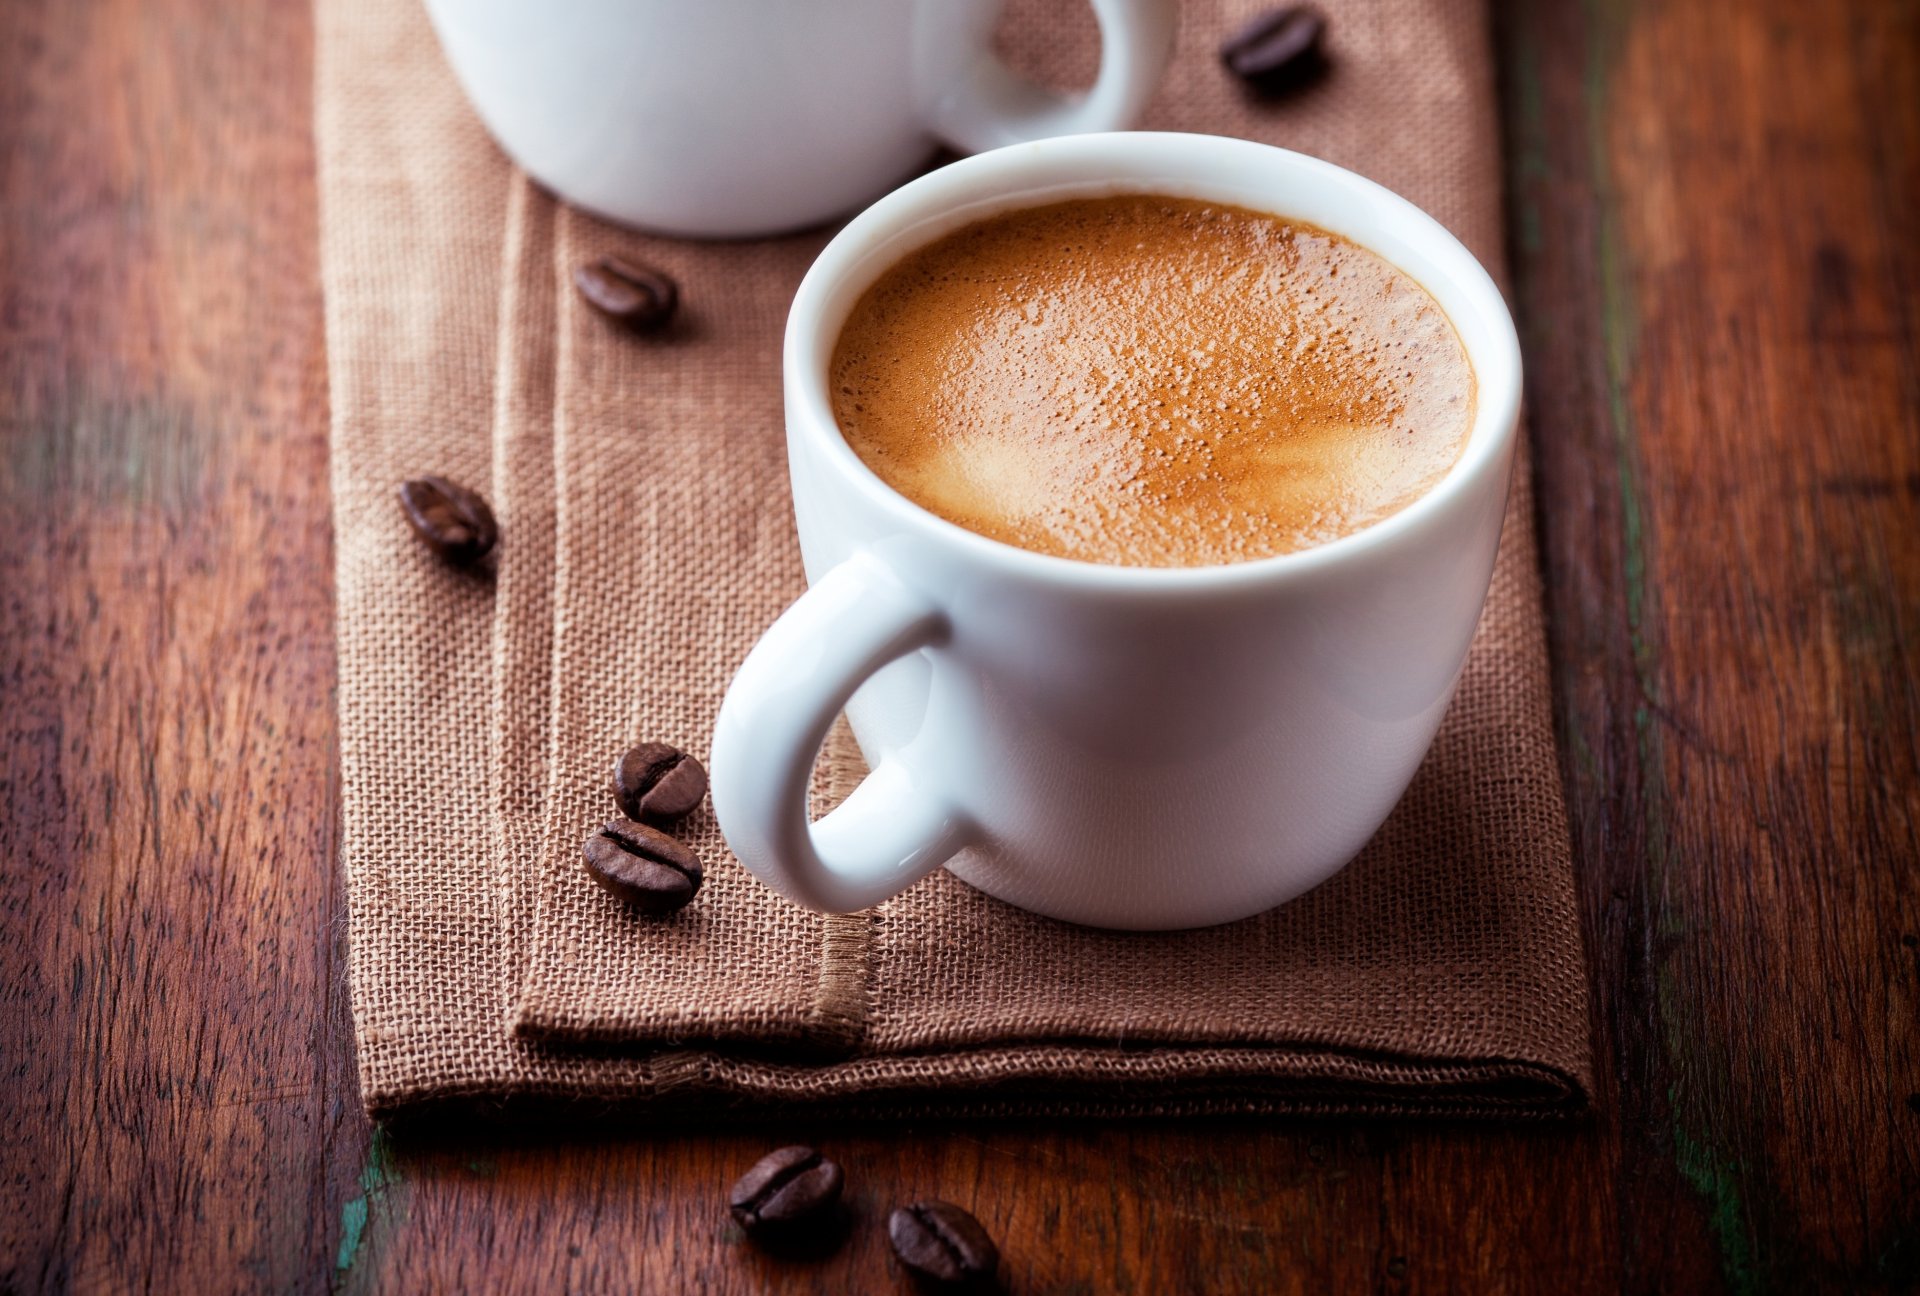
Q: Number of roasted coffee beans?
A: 7